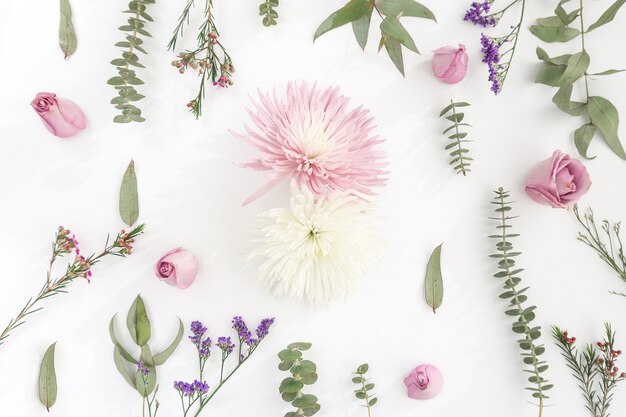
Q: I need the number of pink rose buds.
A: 5